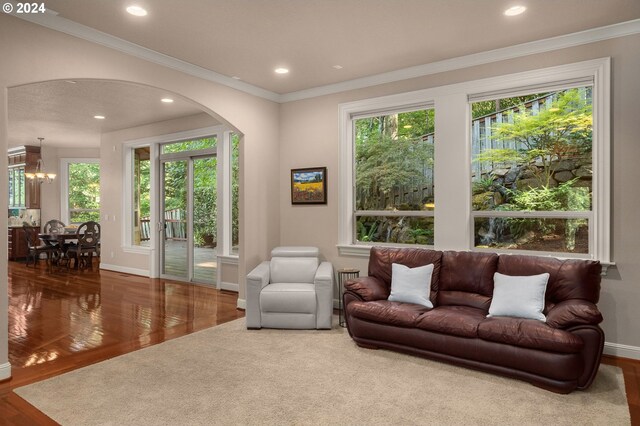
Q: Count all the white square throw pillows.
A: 2